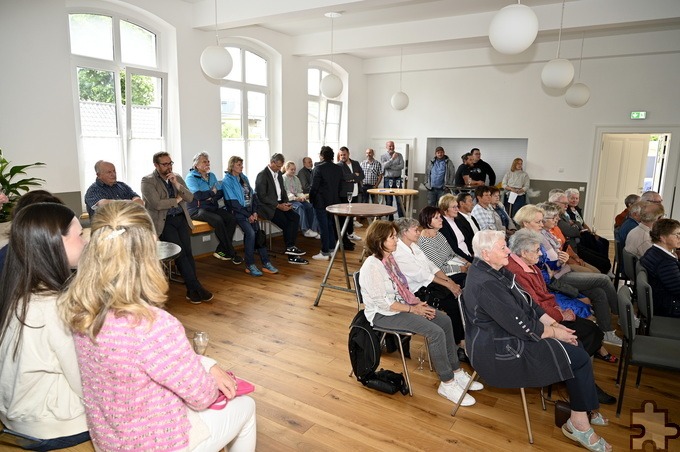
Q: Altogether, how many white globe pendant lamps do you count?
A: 6